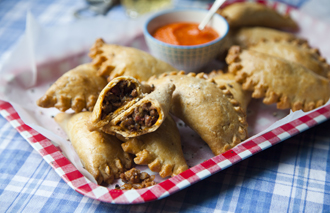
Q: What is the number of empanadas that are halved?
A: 1